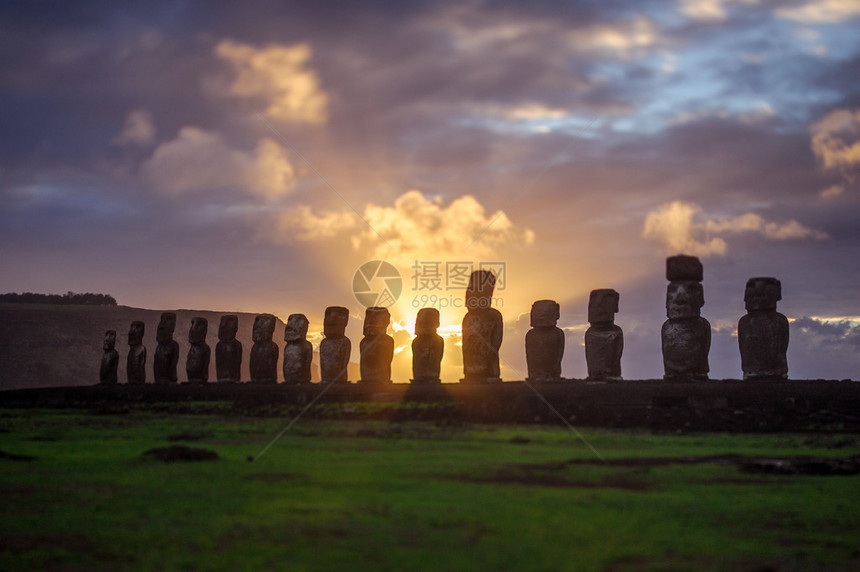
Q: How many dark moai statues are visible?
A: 15